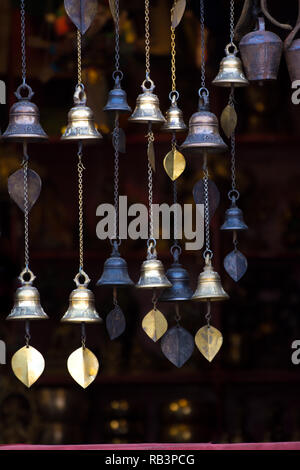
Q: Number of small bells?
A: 14